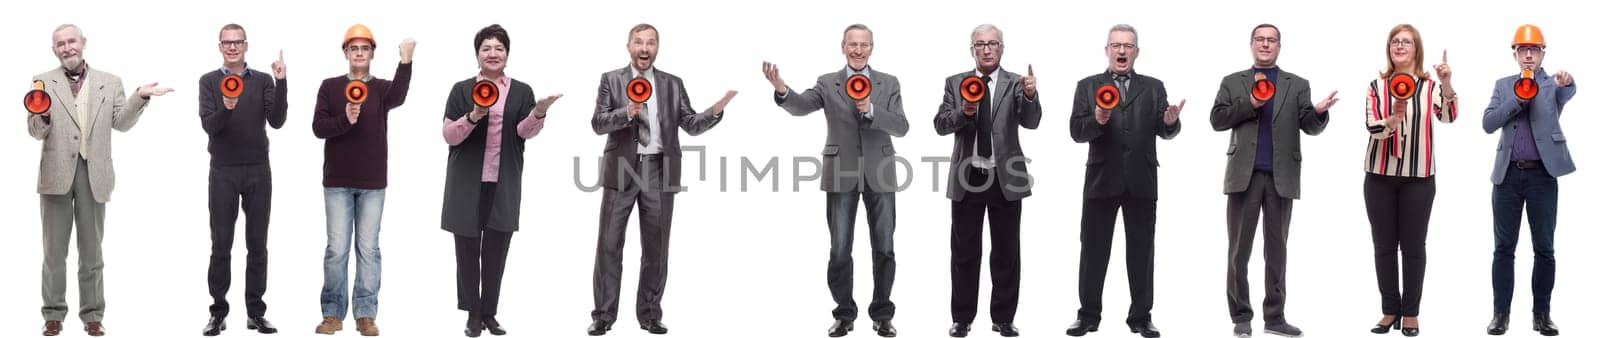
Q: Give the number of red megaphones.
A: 11